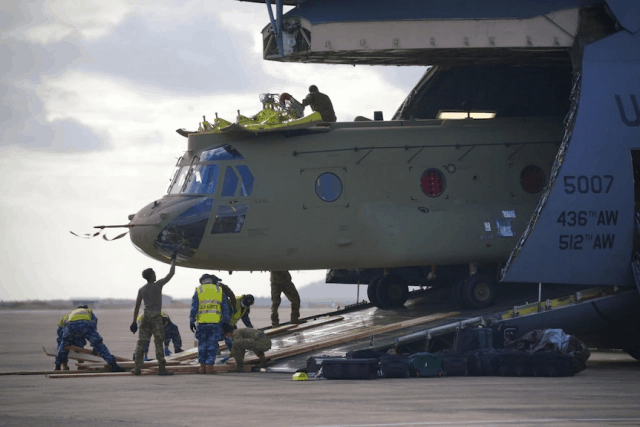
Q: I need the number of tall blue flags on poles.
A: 0